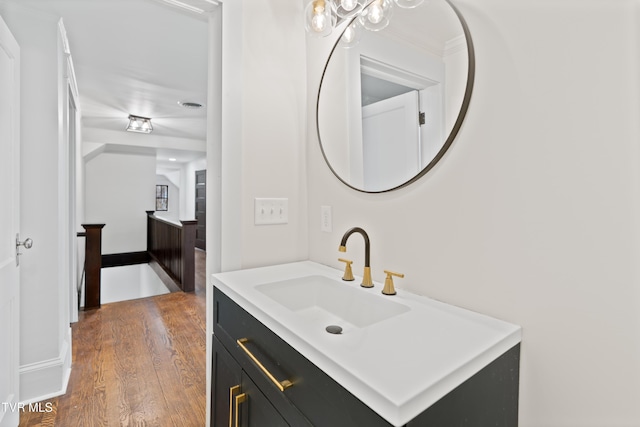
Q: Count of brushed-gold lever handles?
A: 2